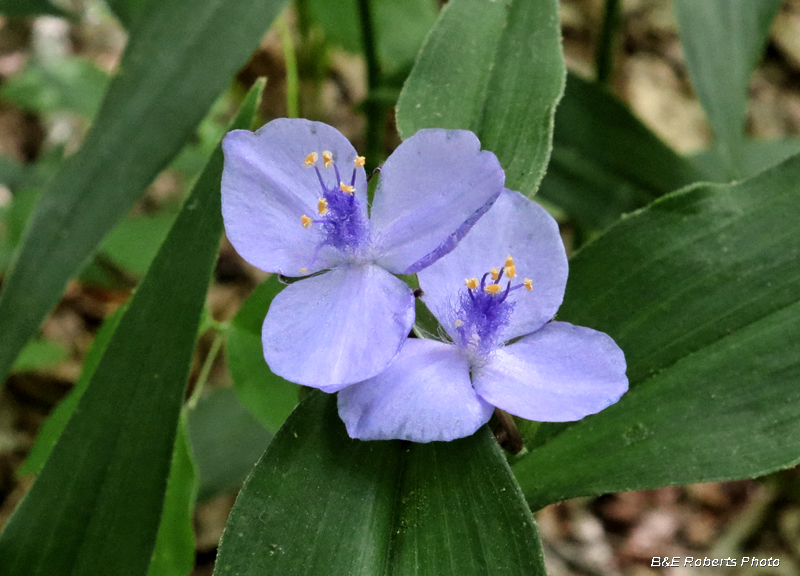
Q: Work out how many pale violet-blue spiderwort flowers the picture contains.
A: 2